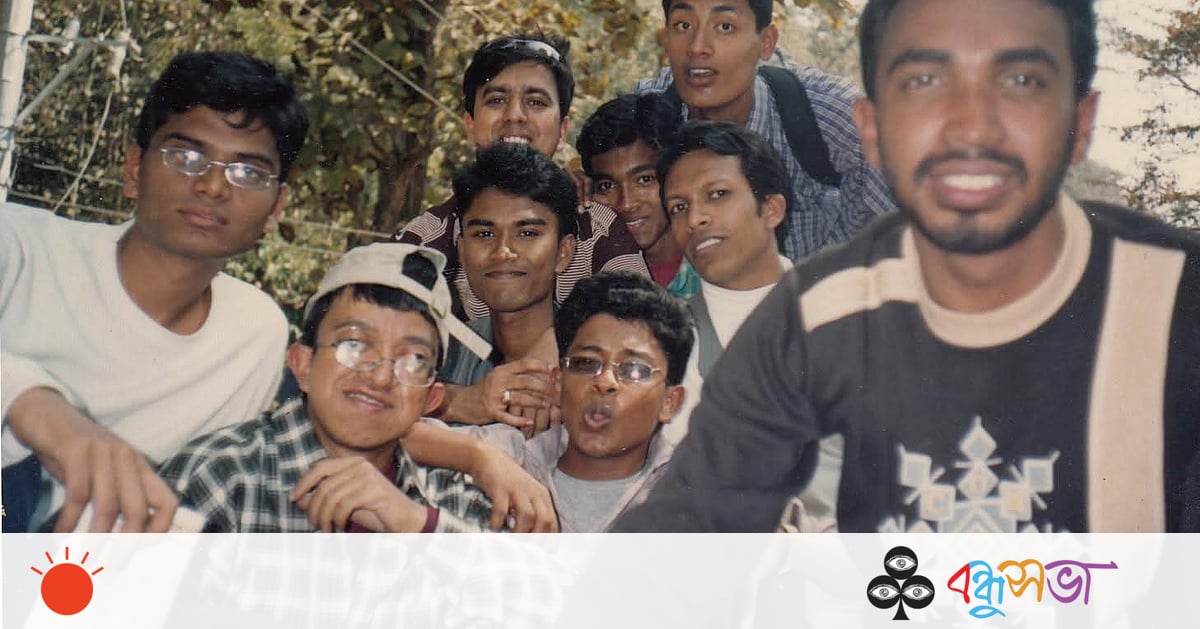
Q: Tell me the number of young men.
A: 9